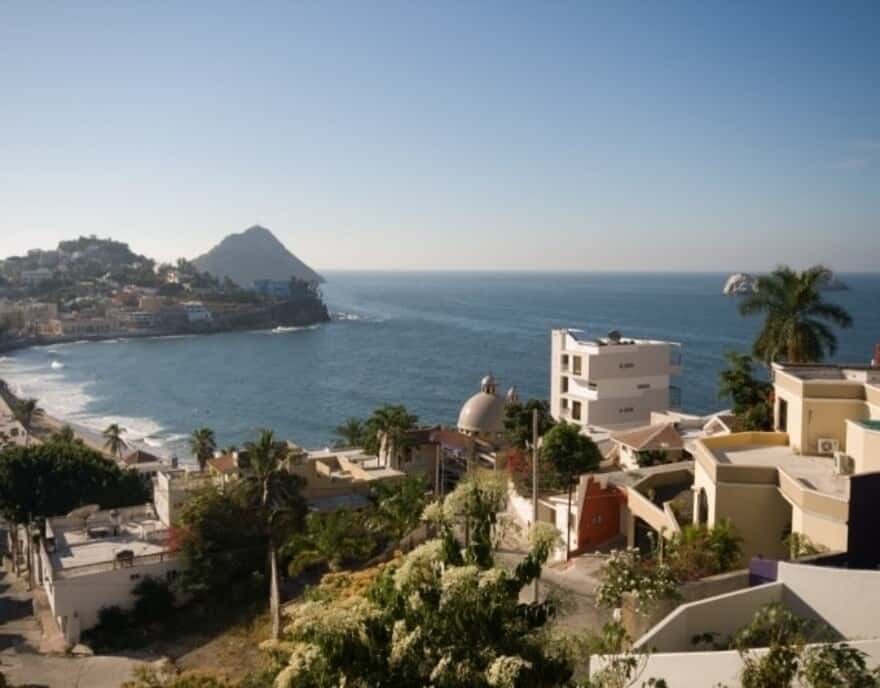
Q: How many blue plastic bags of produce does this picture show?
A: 0